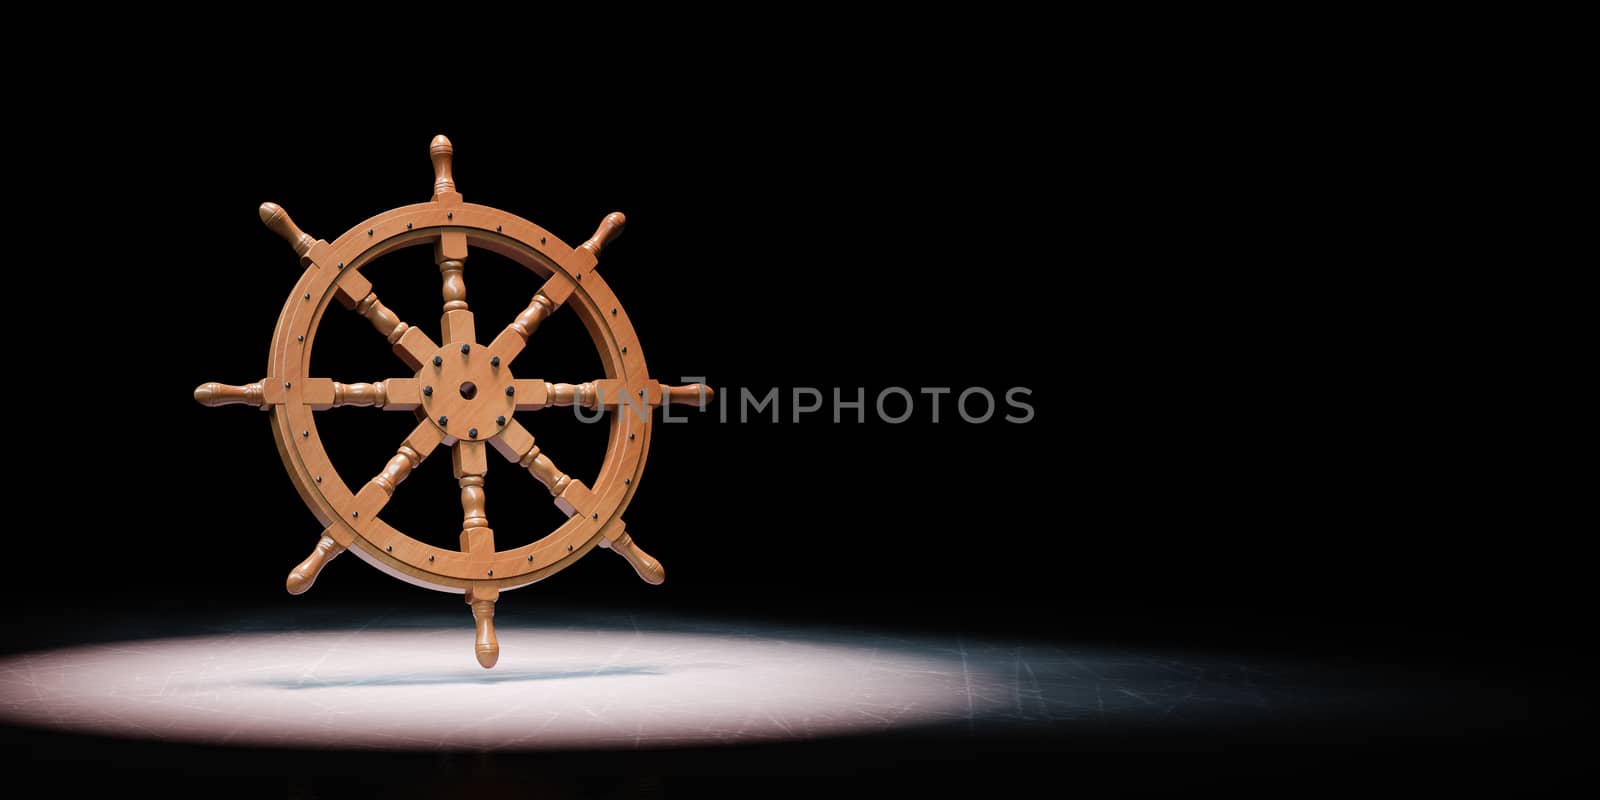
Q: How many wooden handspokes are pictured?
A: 8